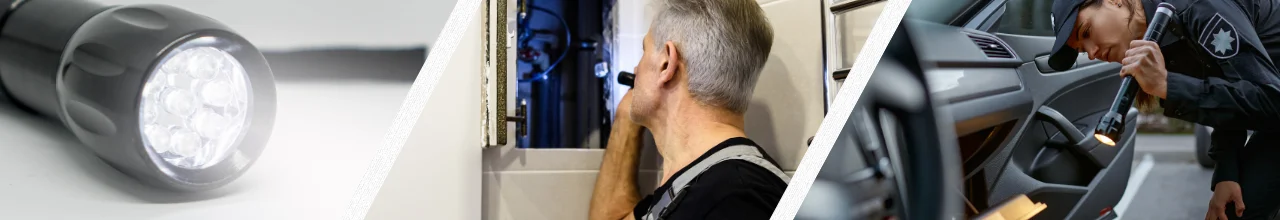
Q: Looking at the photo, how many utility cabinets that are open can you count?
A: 1